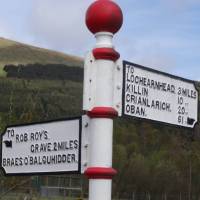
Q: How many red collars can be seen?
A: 3